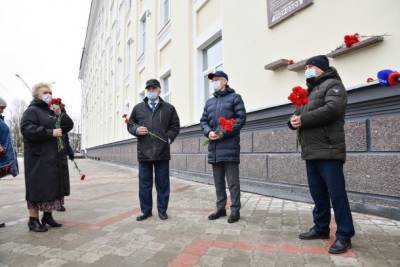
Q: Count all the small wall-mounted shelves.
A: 3